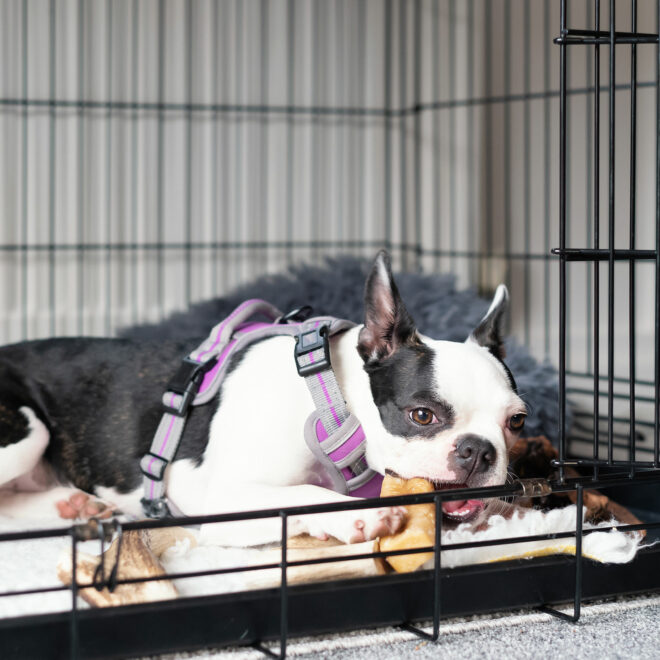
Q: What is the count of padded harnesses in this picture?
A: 1